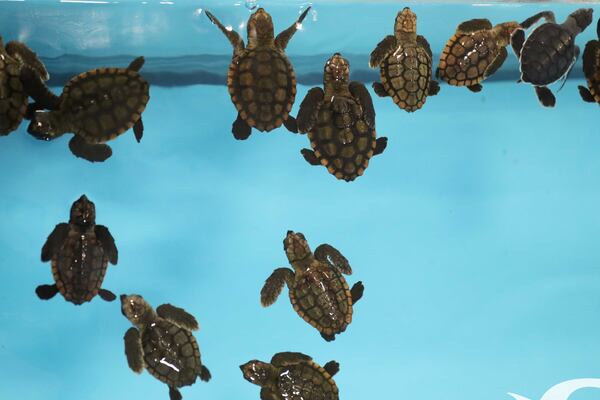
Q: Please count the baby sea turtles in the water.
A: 12